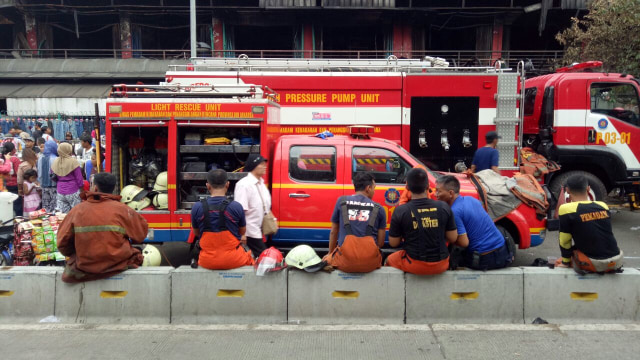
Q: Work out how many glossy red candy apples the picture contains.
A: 0